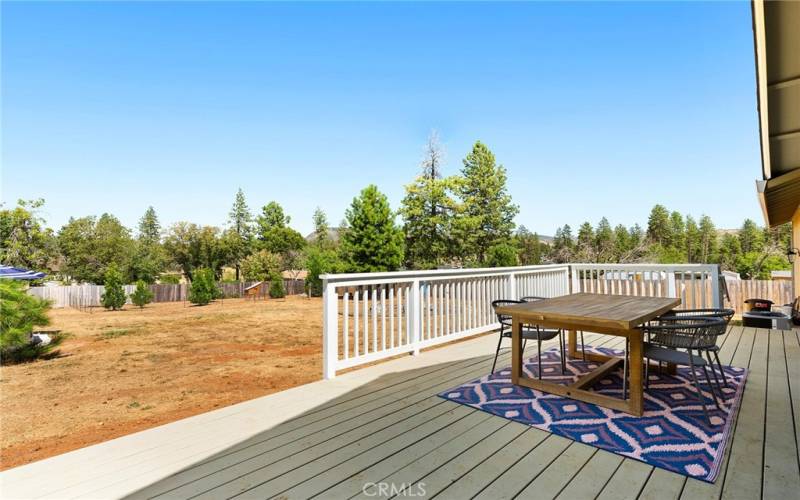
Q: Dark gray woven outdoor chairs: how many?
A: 4